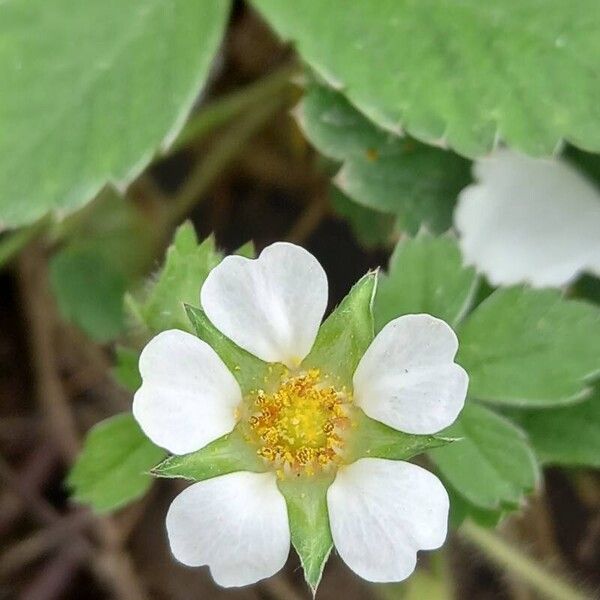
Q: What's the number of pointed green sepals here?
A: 5